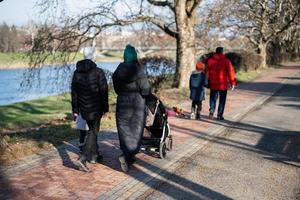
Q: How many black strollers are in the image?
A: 1